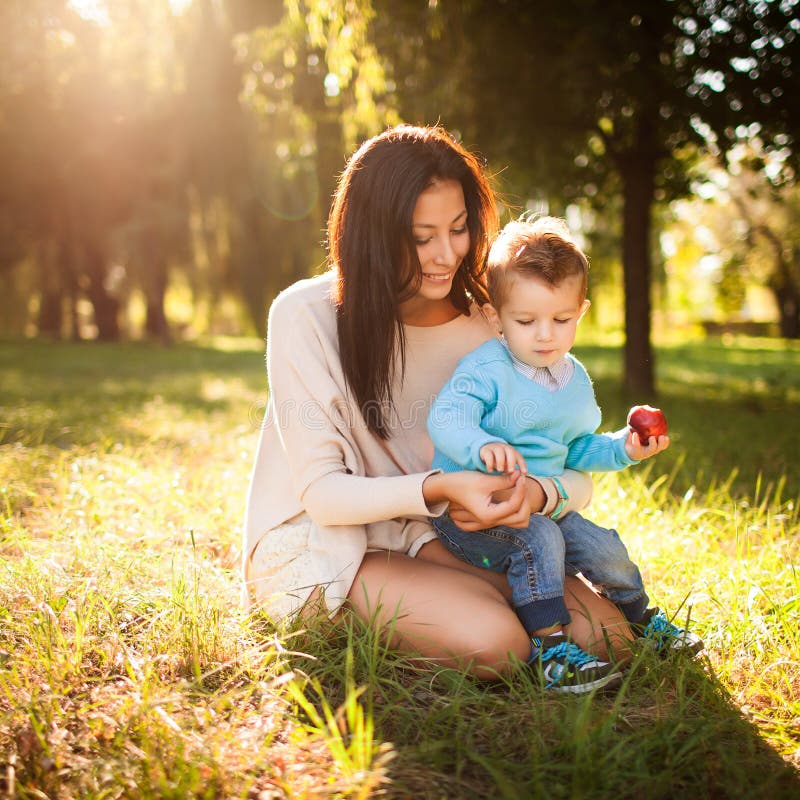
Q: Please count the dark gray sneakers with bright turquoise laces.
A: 2